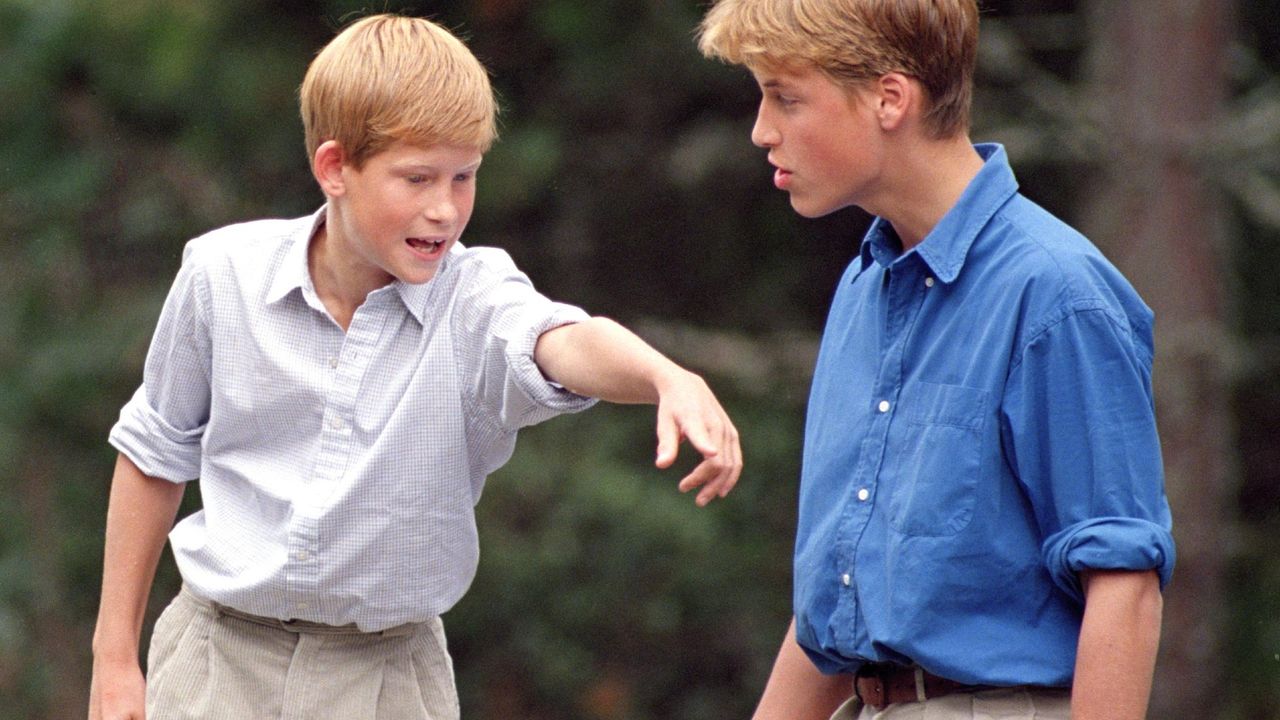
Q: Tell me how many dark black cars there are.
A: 0